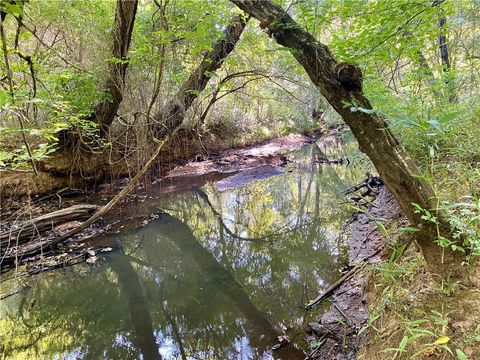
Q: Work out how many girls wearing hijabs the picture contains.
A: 0